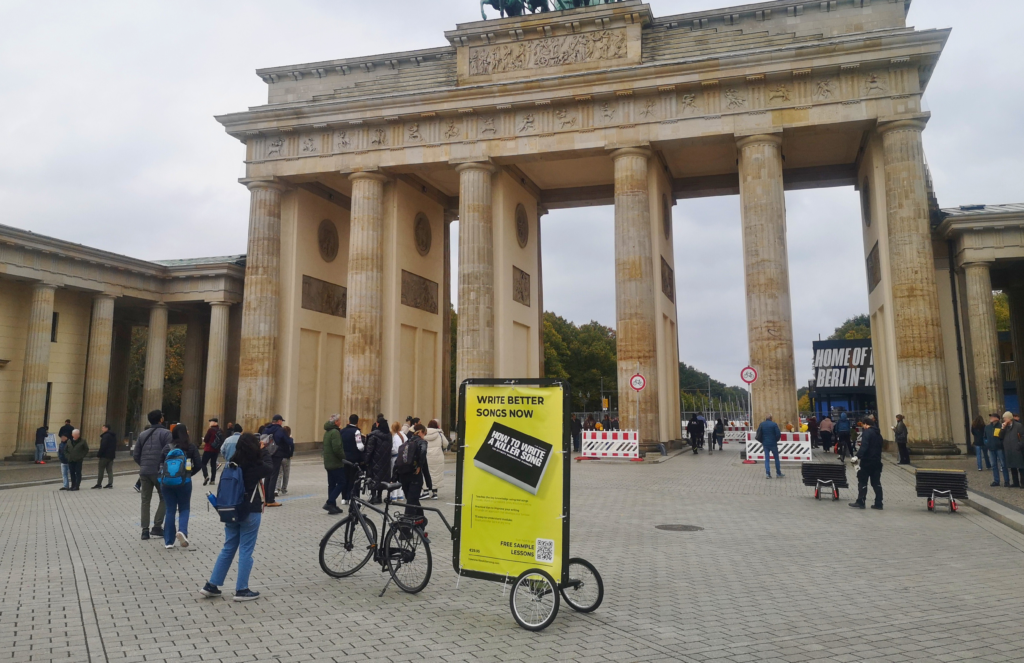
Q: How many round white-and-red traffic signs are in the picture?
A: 2